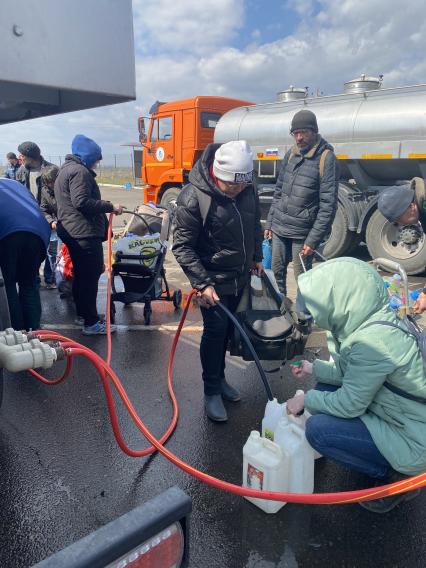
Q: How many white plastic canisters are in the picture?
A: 4